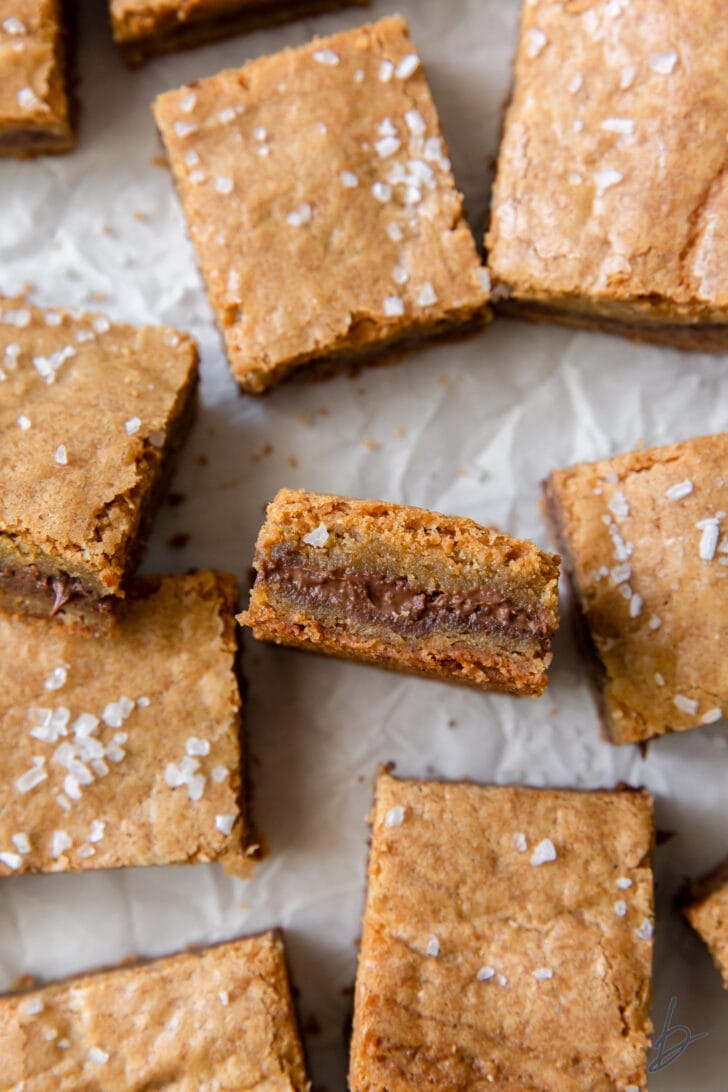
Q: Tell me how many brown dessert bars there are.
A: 11